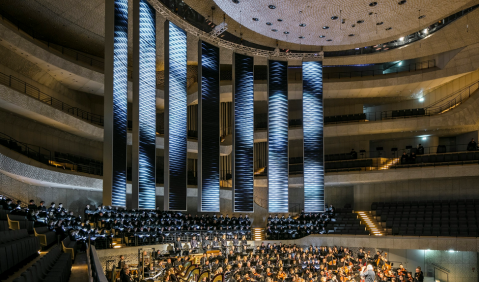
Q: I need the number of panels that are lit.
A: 7